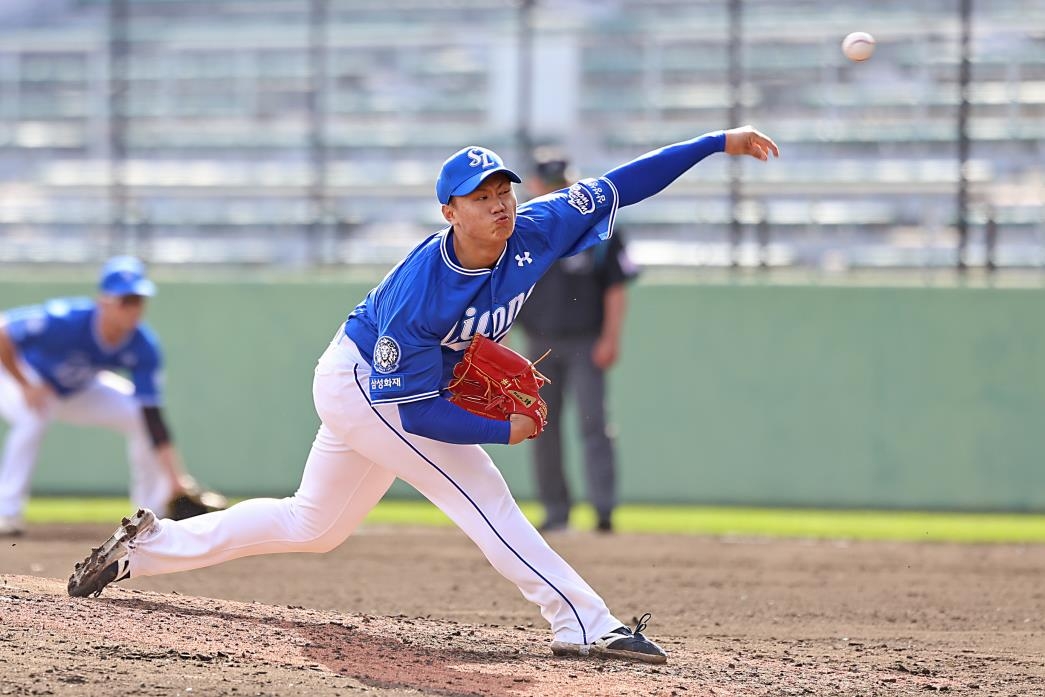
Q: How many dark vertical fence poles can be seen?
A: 5